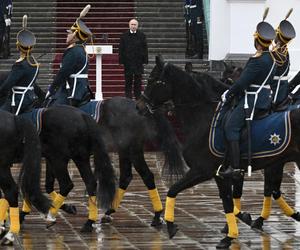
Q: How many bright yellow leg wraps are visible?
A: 13